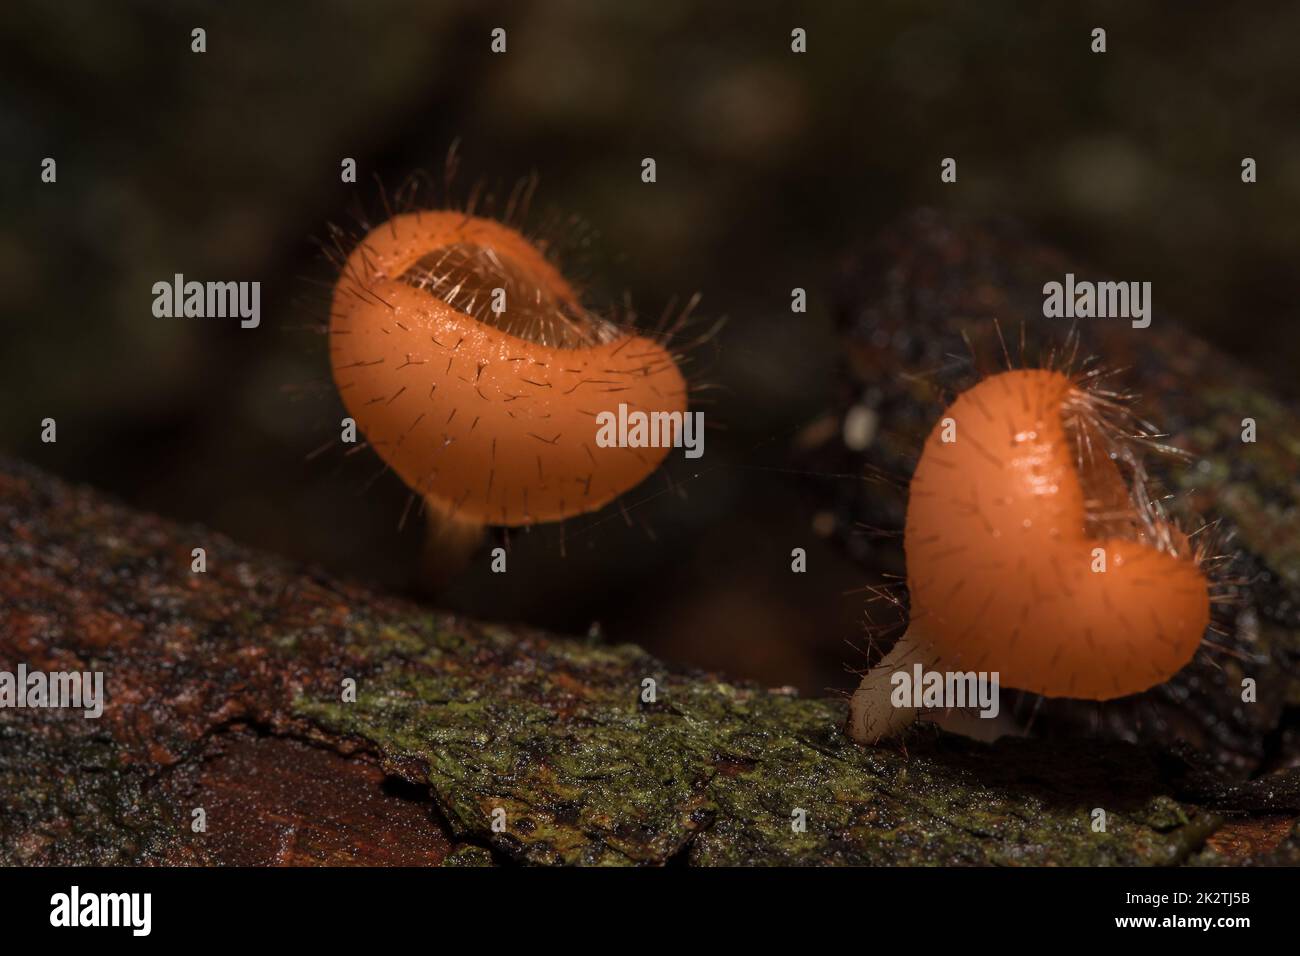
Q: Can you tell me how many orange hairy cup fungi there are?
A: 2